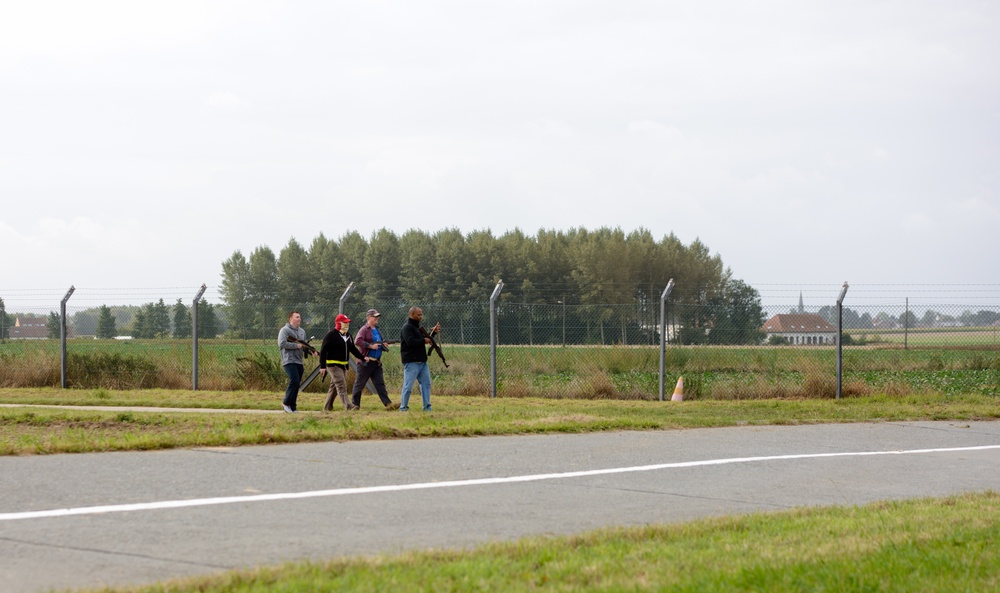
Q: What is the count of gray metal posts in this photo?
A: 6